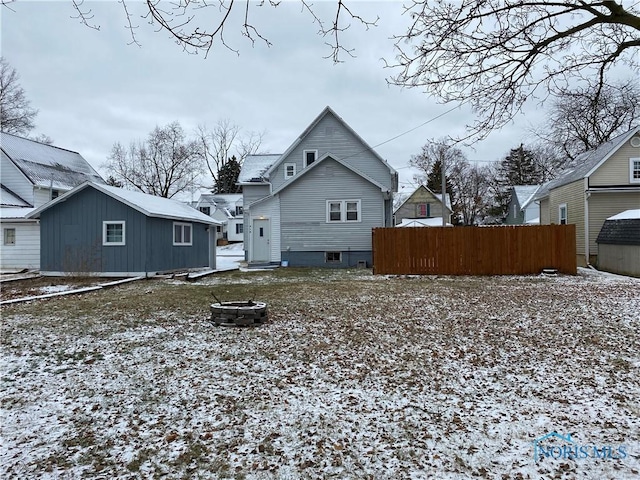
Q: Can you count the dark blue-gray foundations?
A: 1